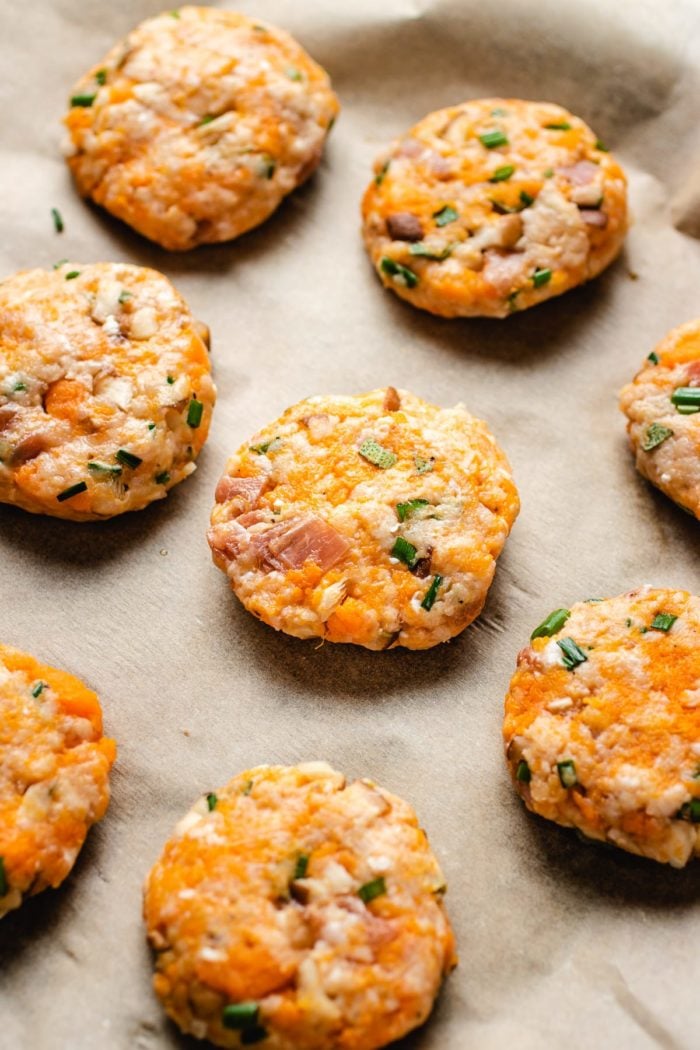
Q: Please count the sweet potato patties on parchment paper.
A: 8